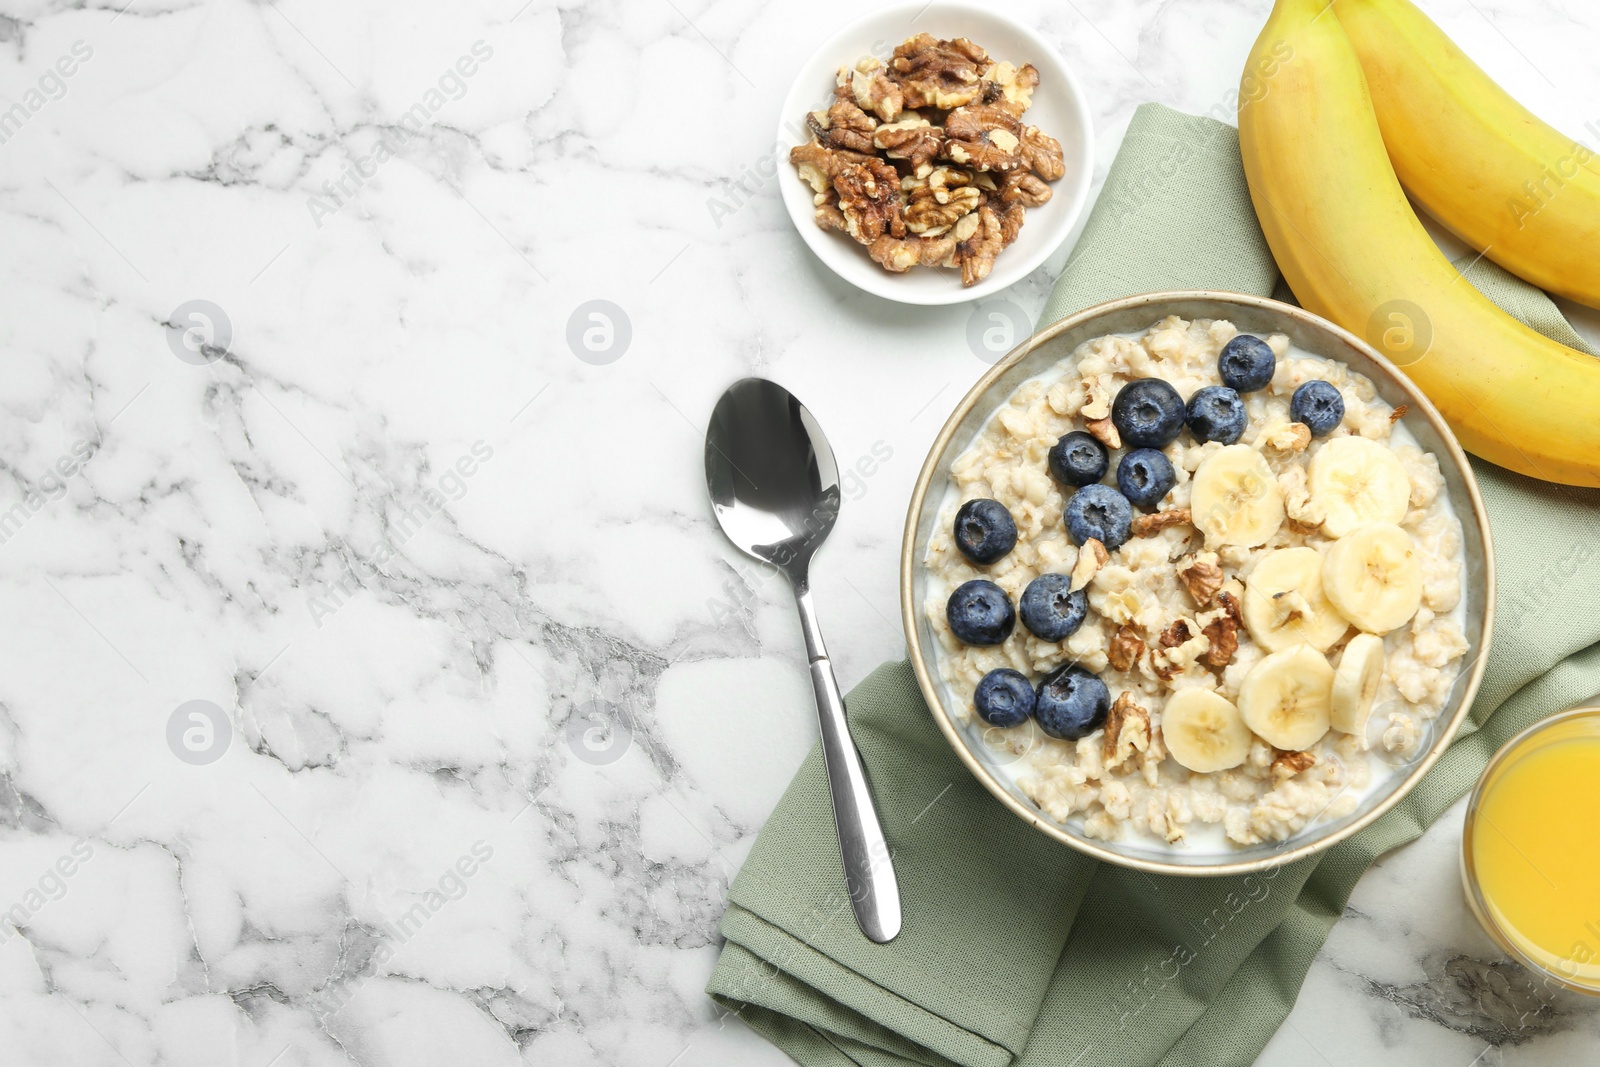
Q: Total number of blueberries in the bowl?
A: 12